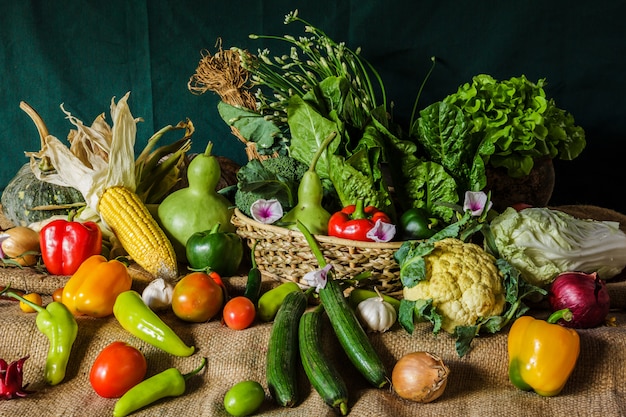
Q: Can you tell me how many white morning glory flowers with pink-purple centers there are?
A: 4